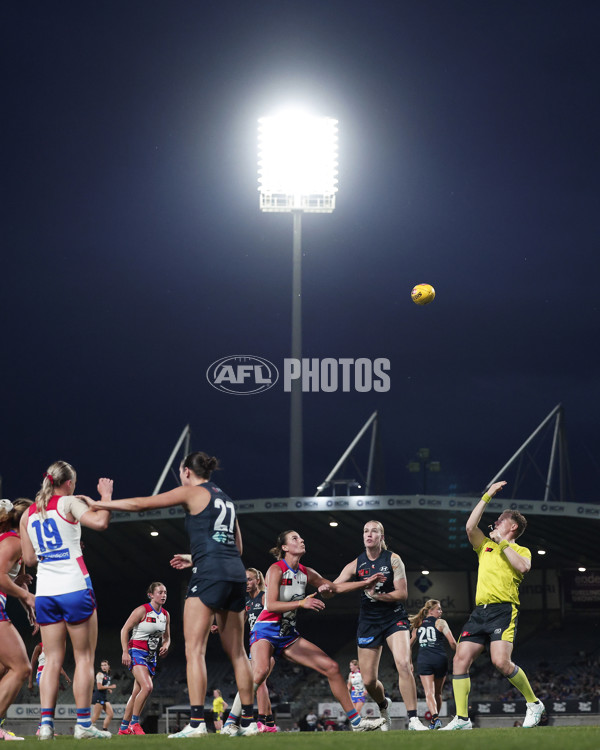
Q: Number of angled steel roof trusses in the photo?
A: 3